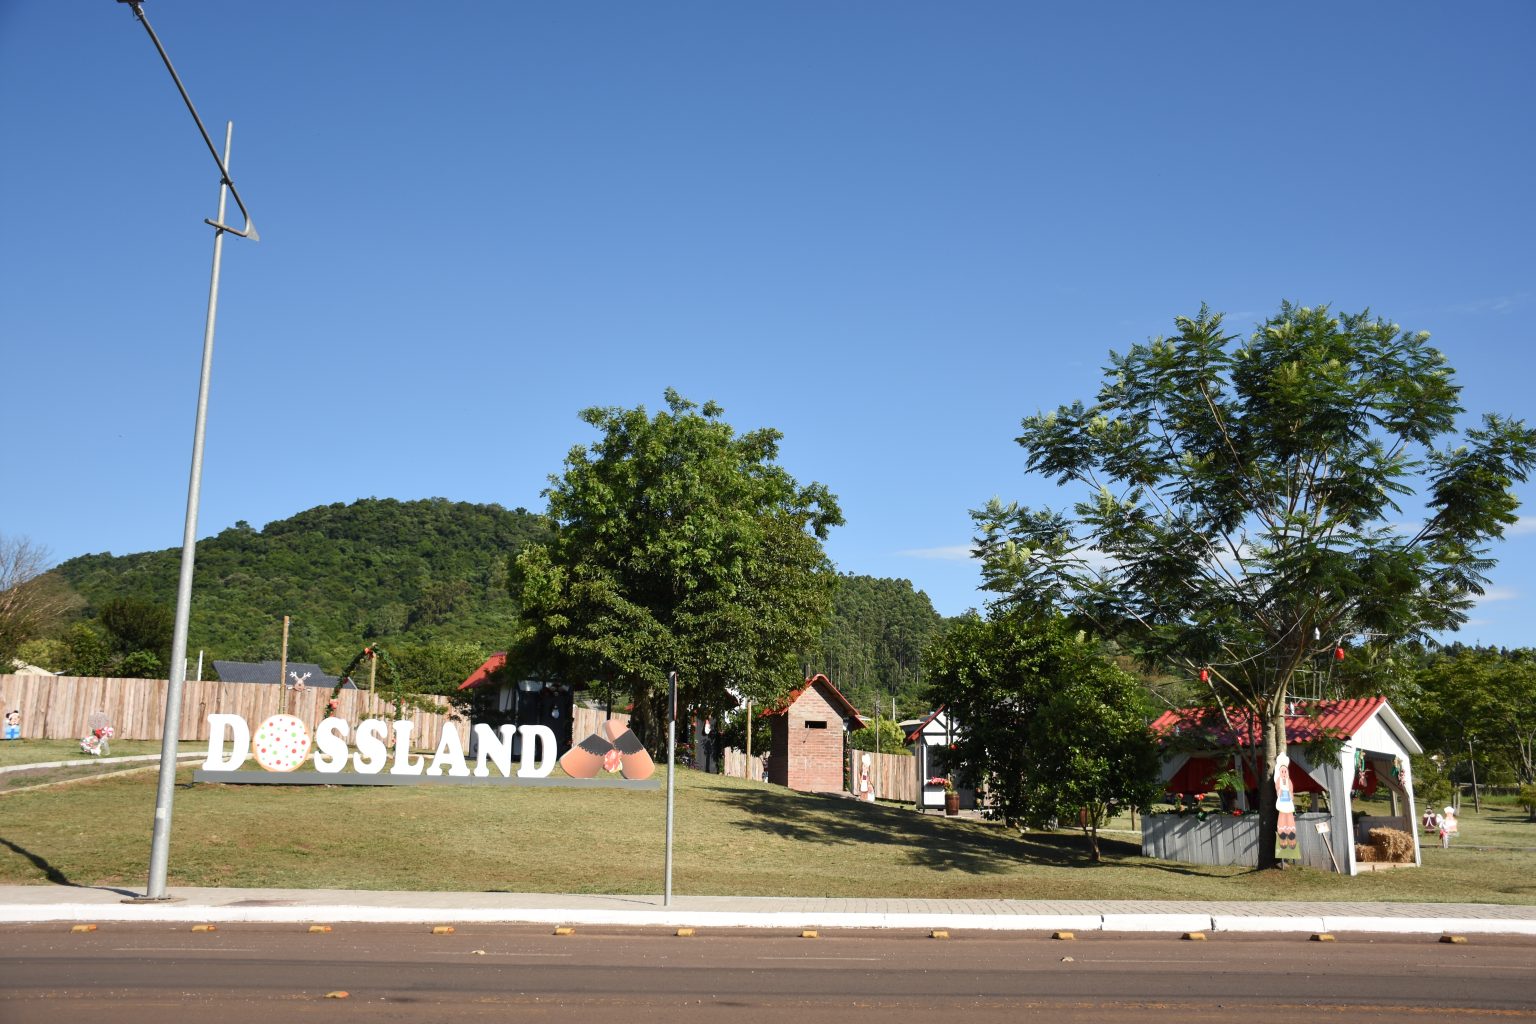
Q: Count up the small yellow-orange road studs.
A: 13